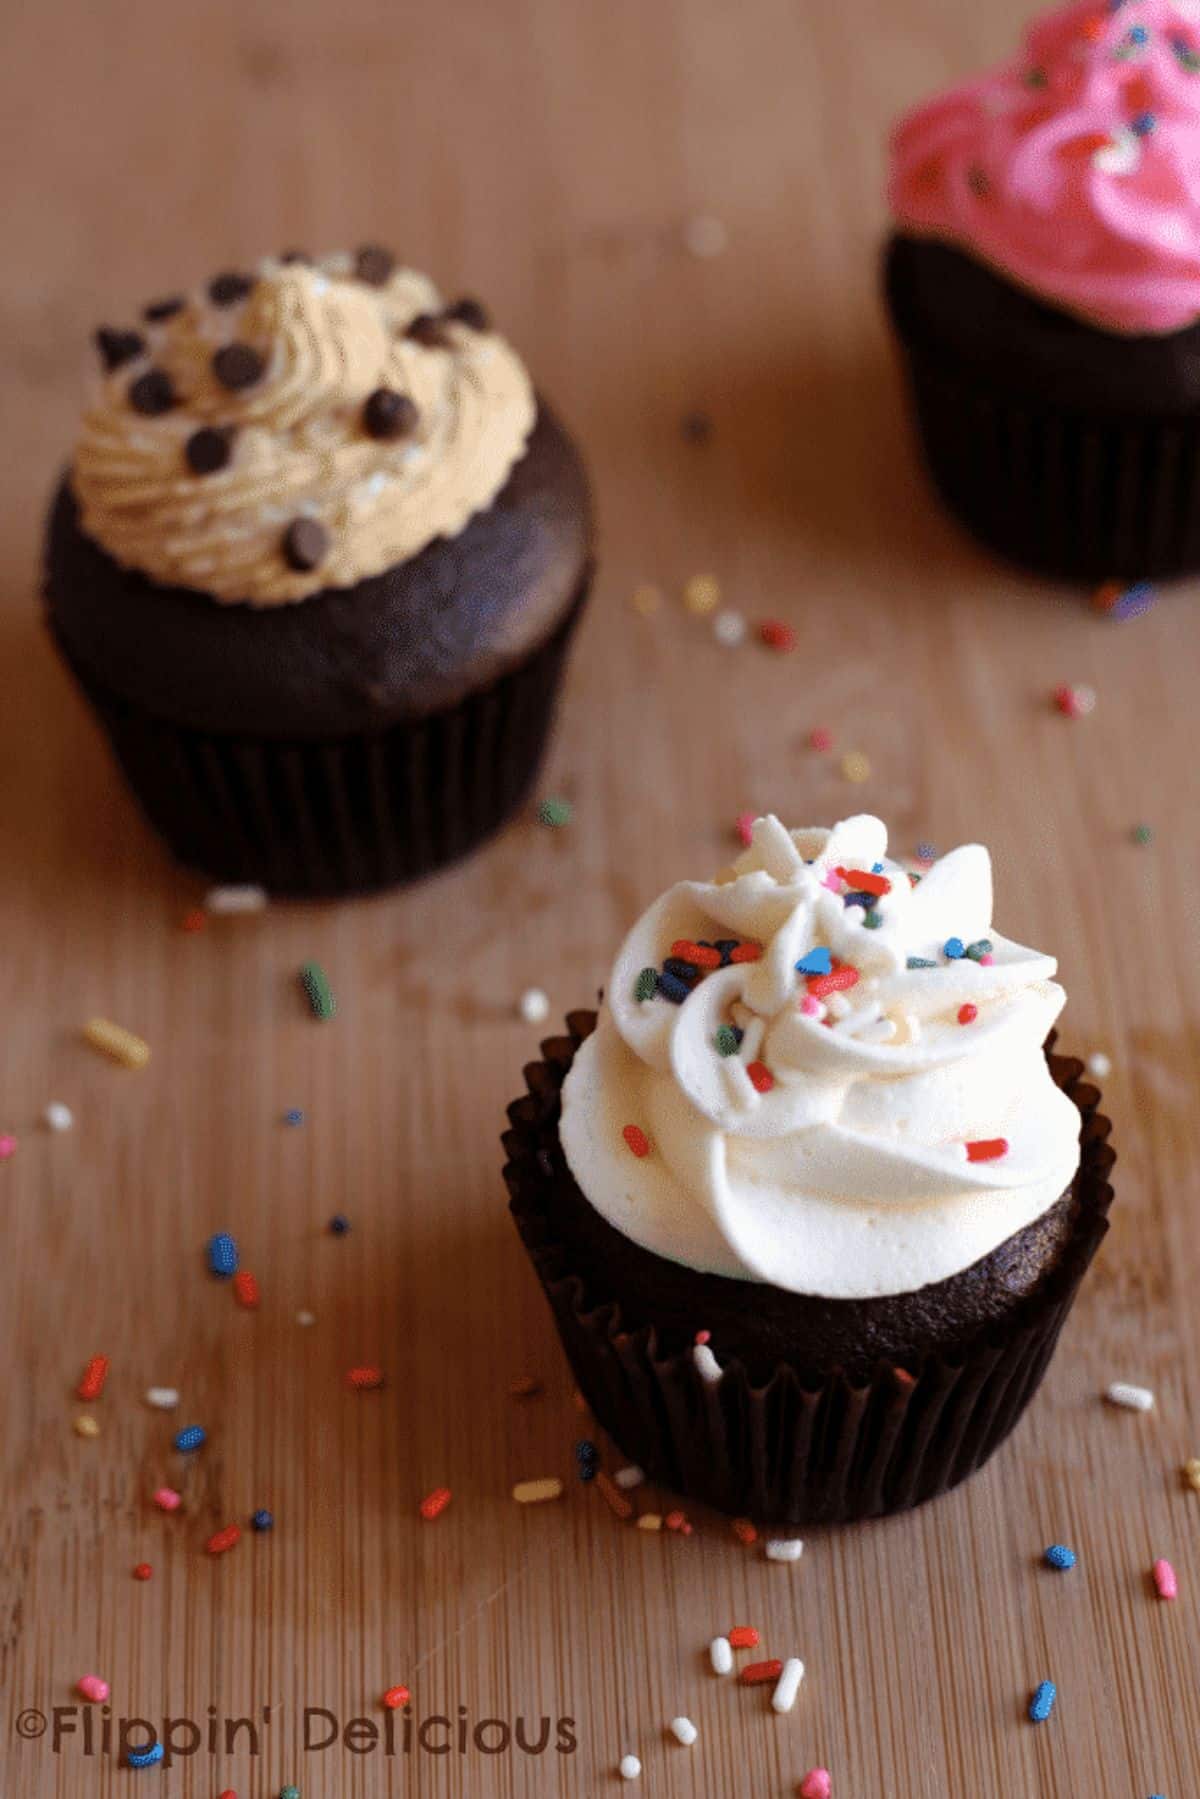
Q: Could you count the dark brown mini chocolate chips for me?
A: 12